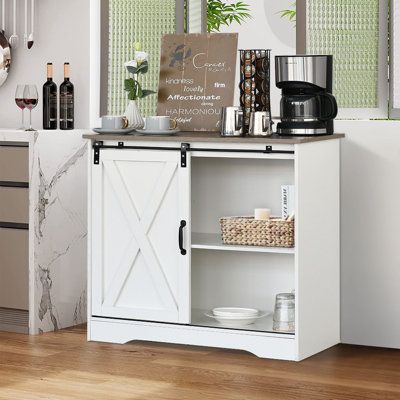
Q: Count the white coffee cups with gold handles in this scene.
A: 2